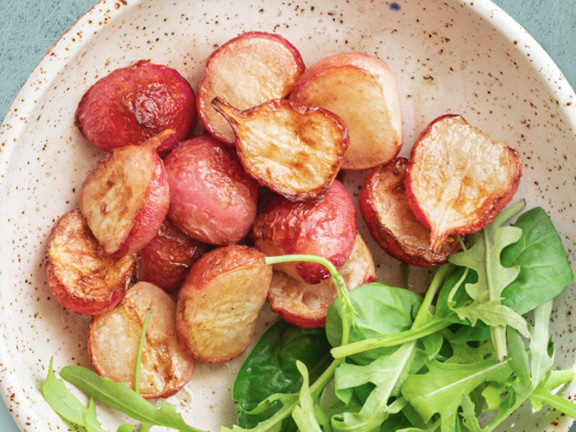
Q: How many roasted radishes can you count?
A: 14